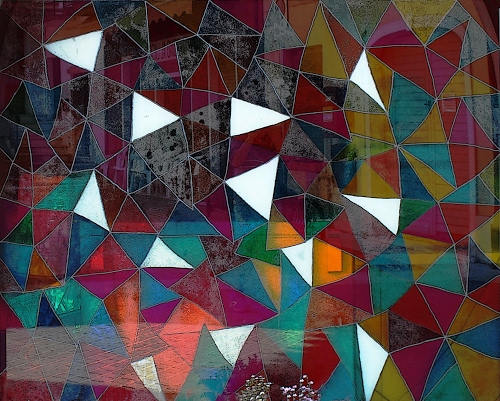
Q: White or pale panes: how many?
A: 12